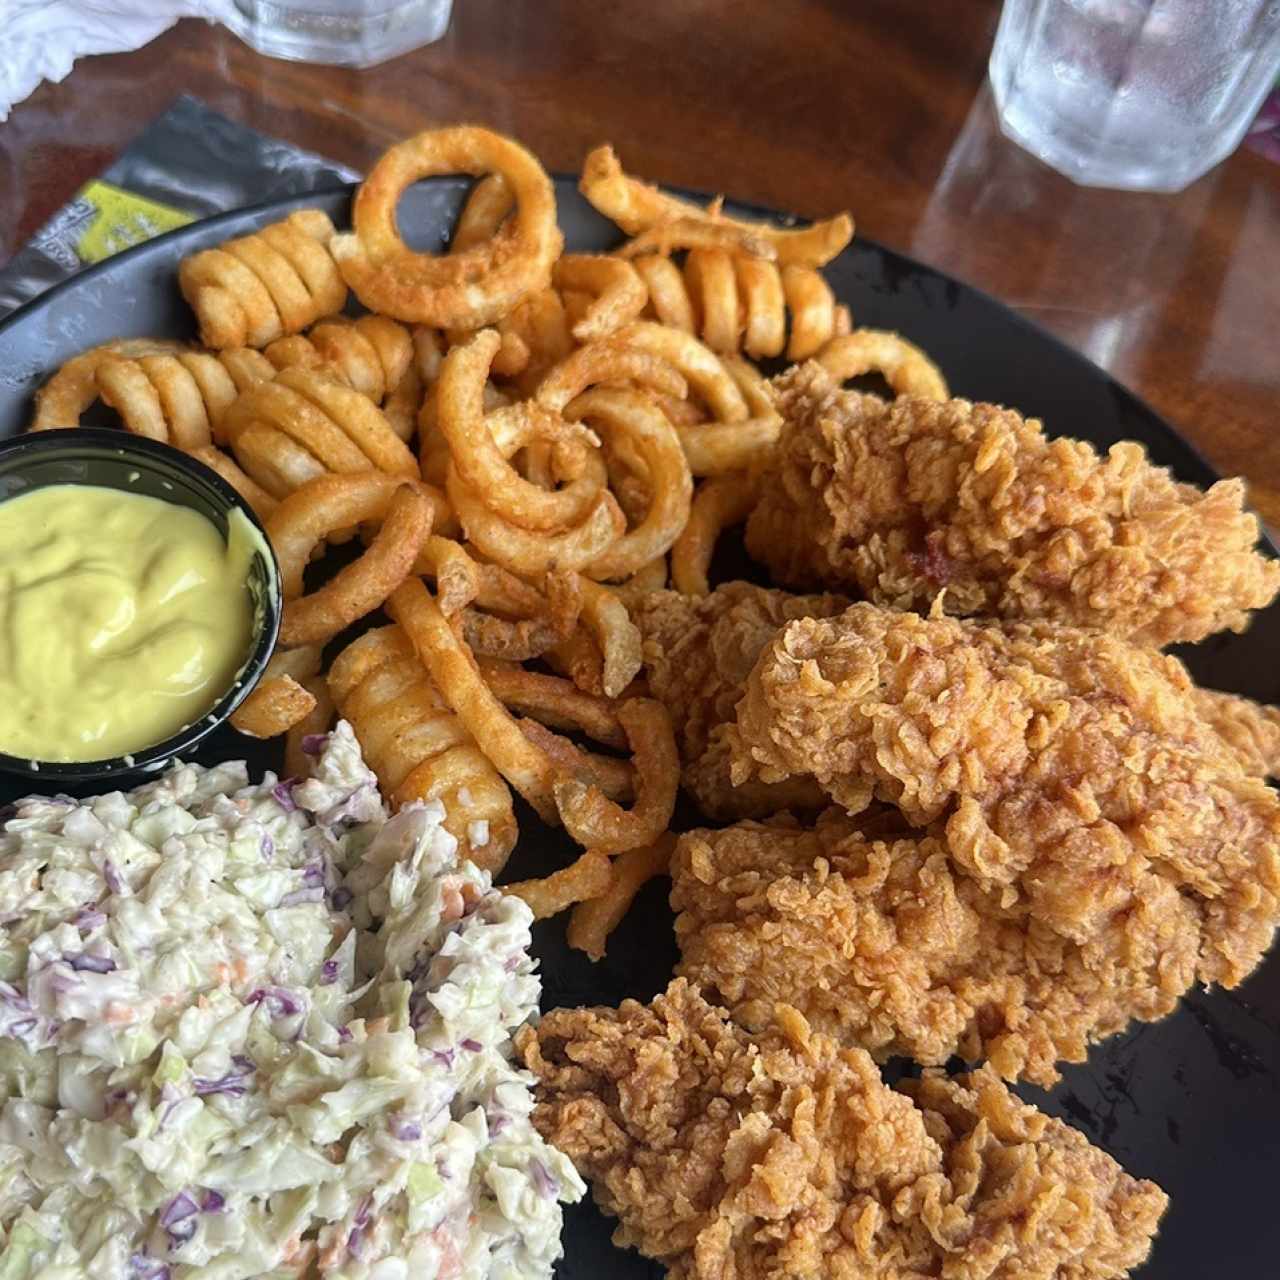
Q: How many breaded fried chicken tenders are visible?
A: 5